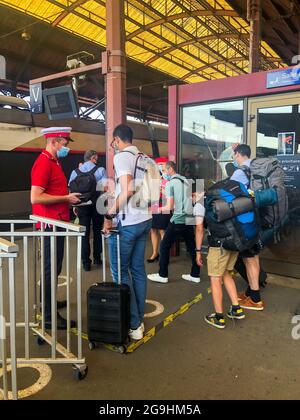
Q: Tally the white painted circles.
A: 3